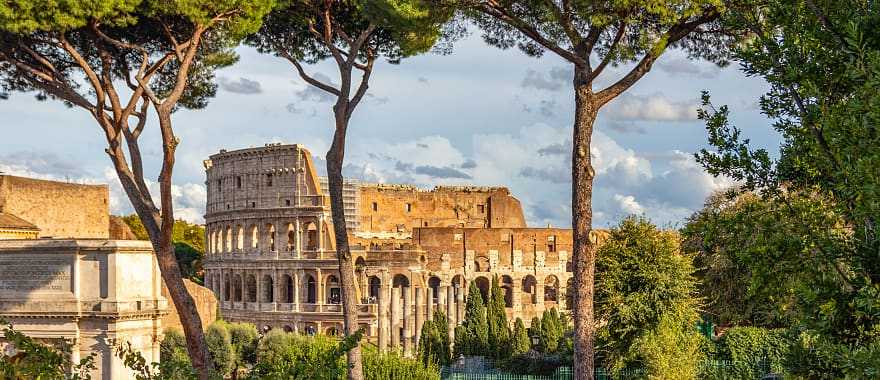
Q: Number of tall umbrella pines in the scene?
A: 3